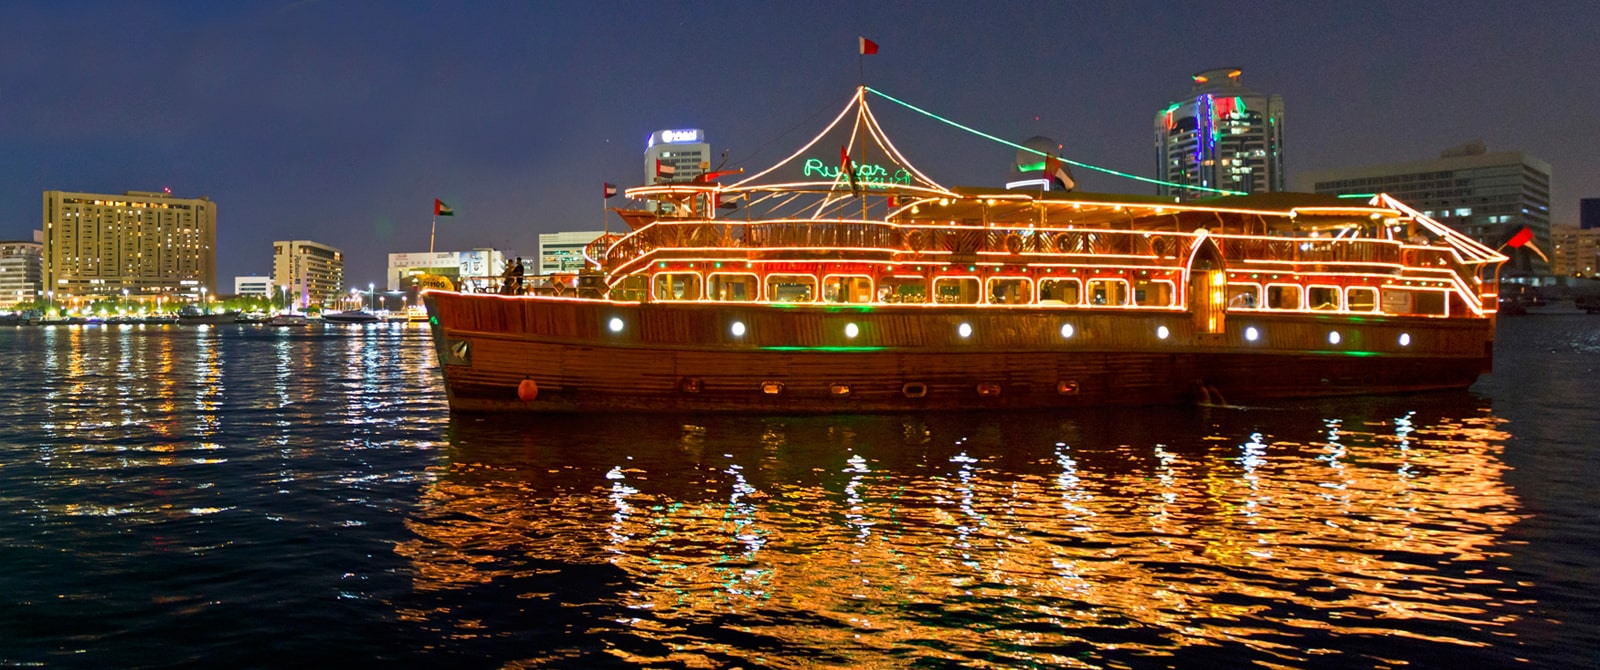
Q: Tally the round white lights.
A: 9